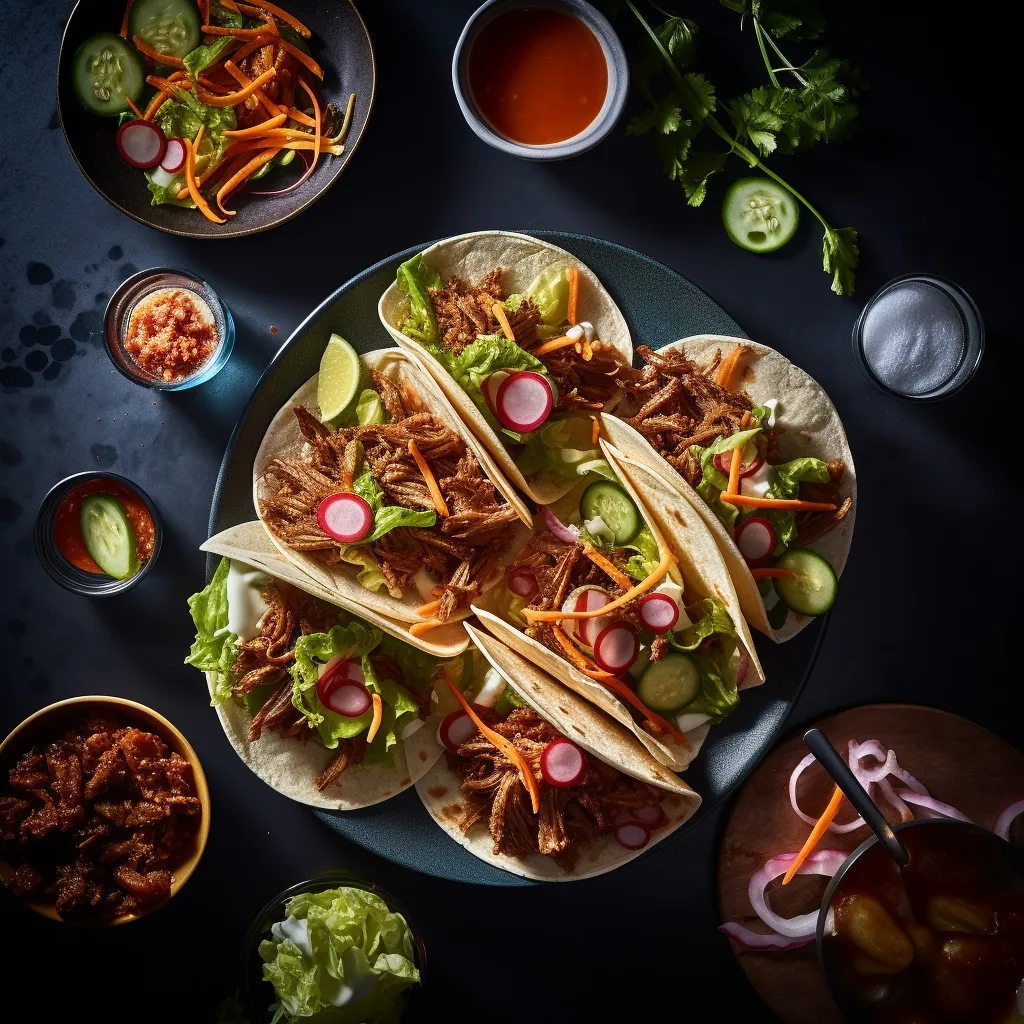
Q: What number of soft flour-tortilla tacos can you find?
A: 6